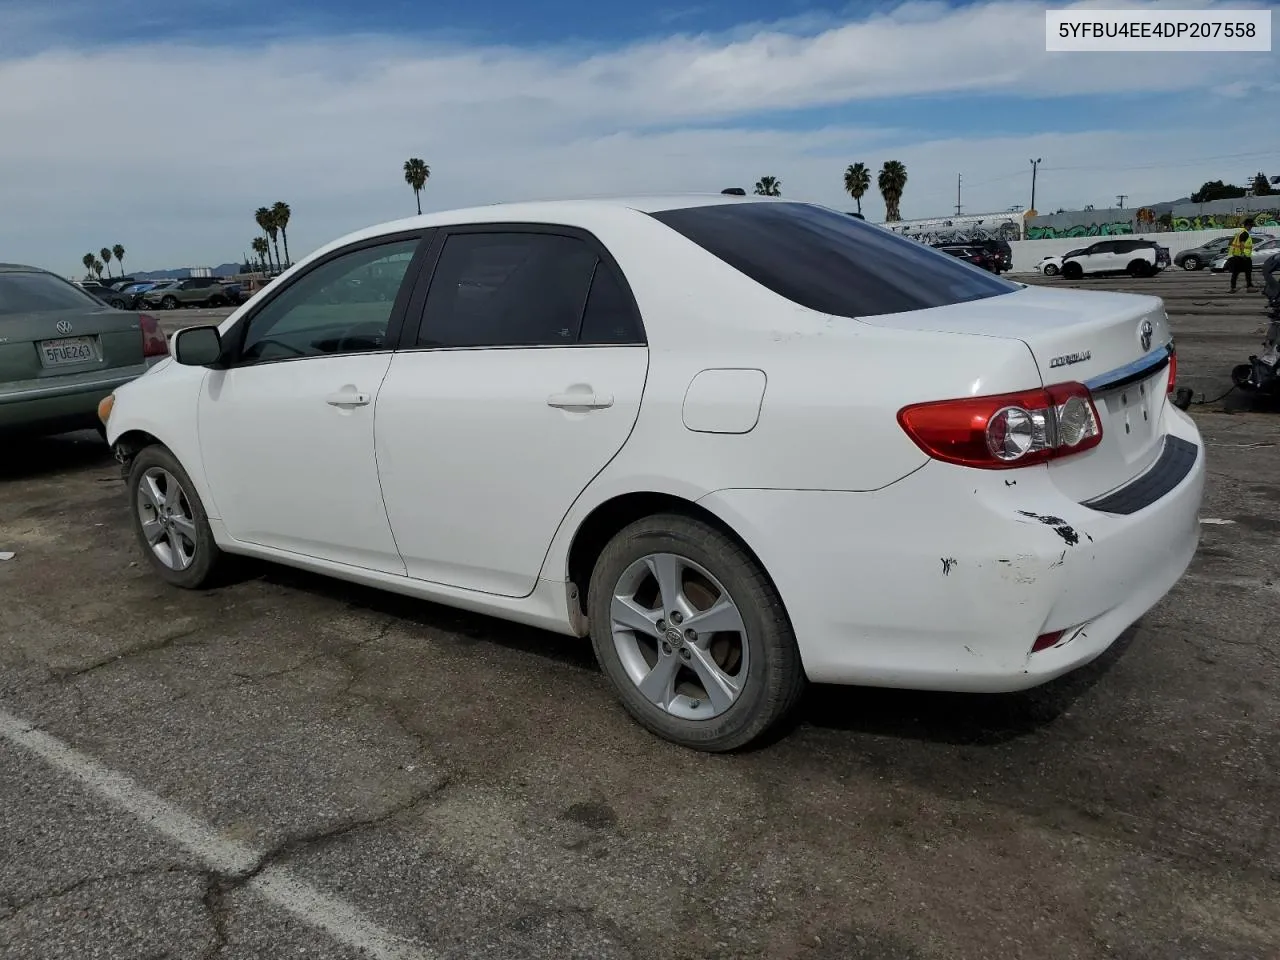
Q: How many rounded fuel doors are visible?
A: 1